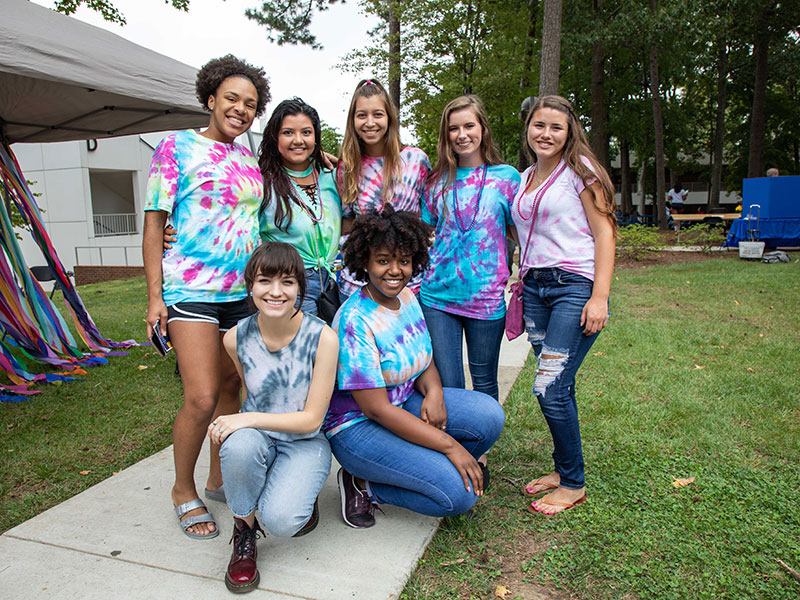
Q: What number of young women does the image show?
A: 7